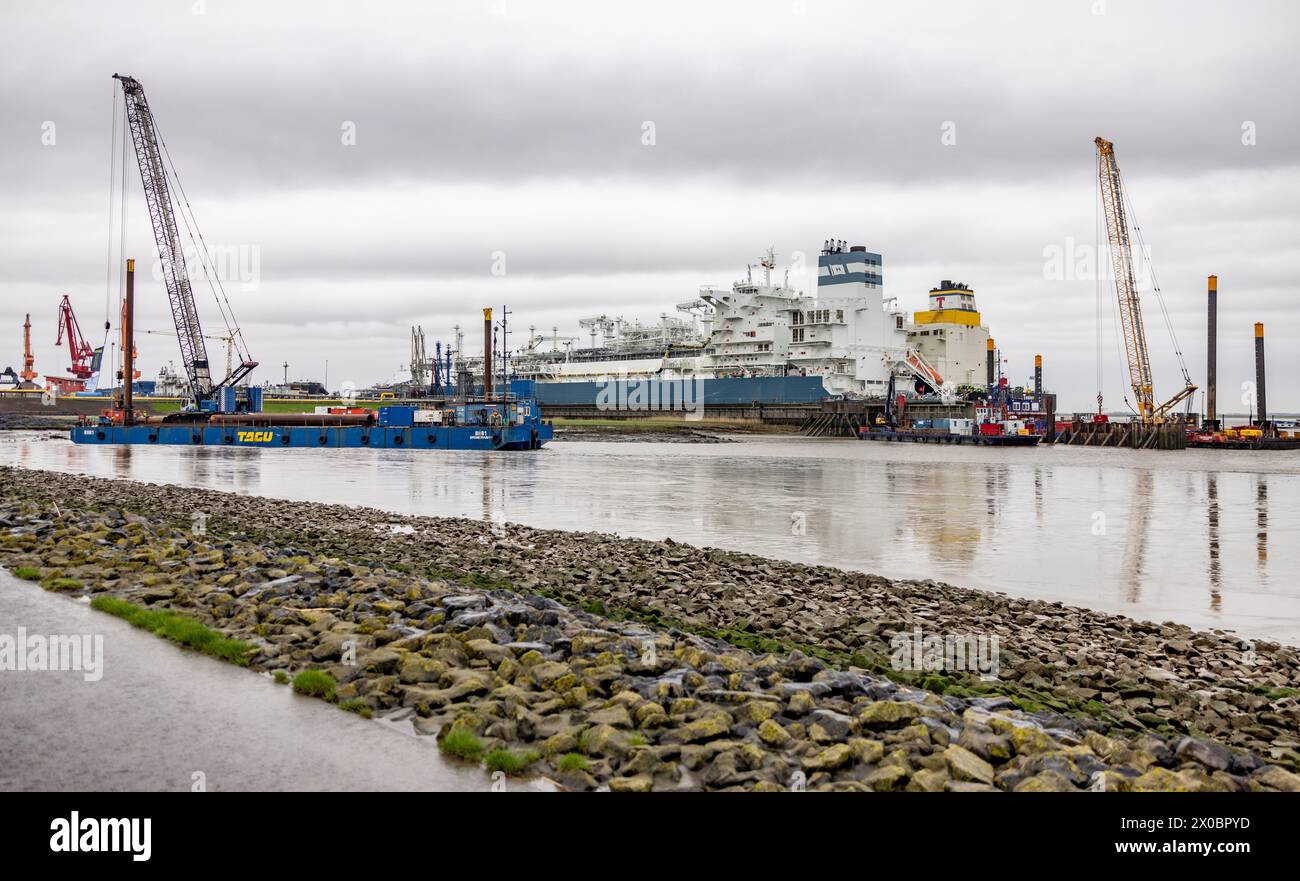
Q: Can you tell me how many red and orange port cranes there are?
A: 3